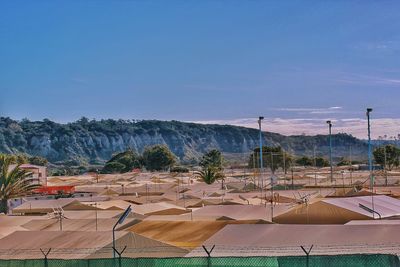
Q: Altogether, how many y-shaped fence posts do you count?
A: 4